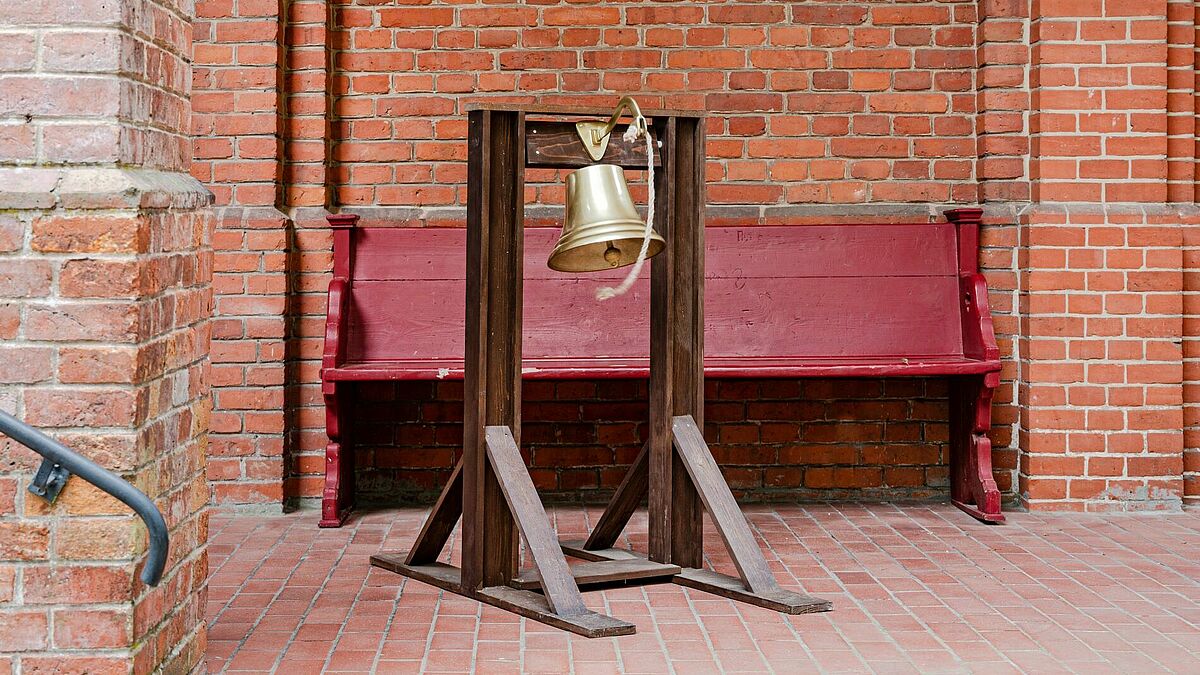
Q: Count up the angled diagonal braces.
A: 4